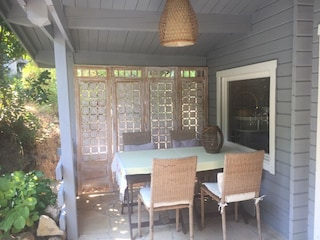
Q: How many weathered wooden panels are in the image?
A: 4